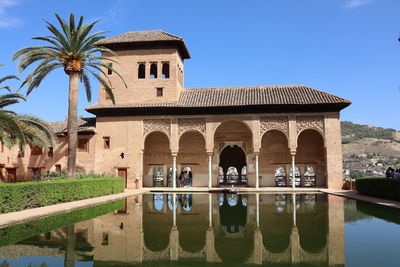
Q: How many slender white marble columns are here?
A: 4